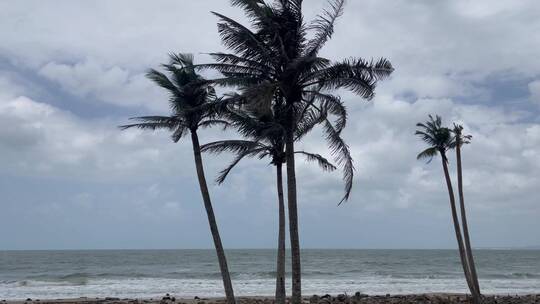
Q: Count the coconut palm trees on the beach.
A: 5